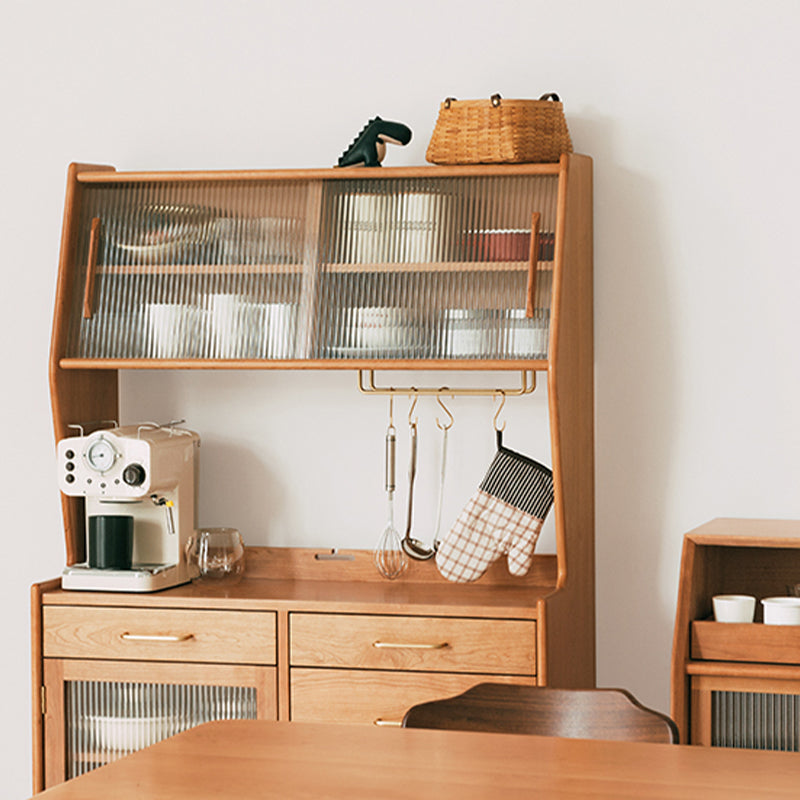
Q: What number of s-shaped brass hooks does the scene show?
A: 4